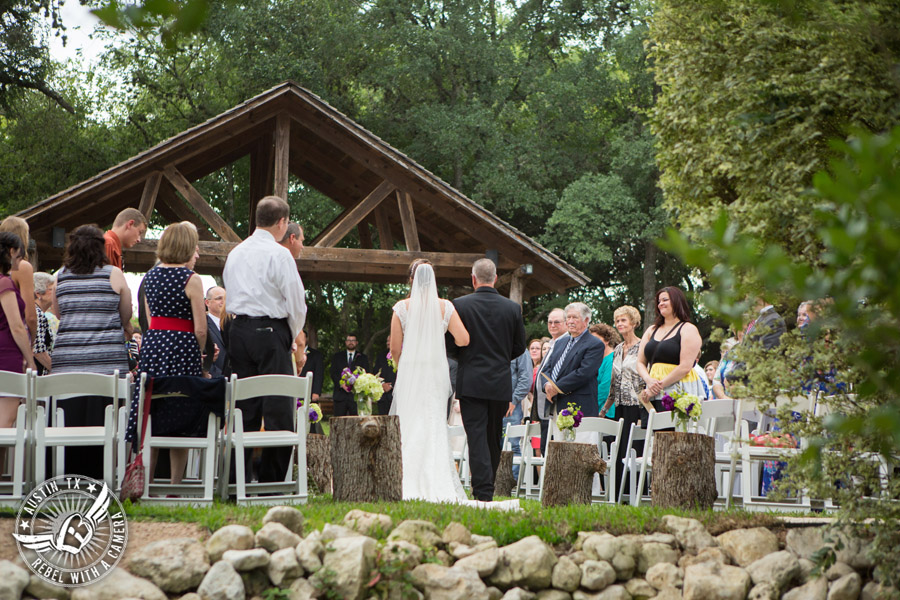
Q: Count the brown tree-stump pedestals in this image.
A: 5